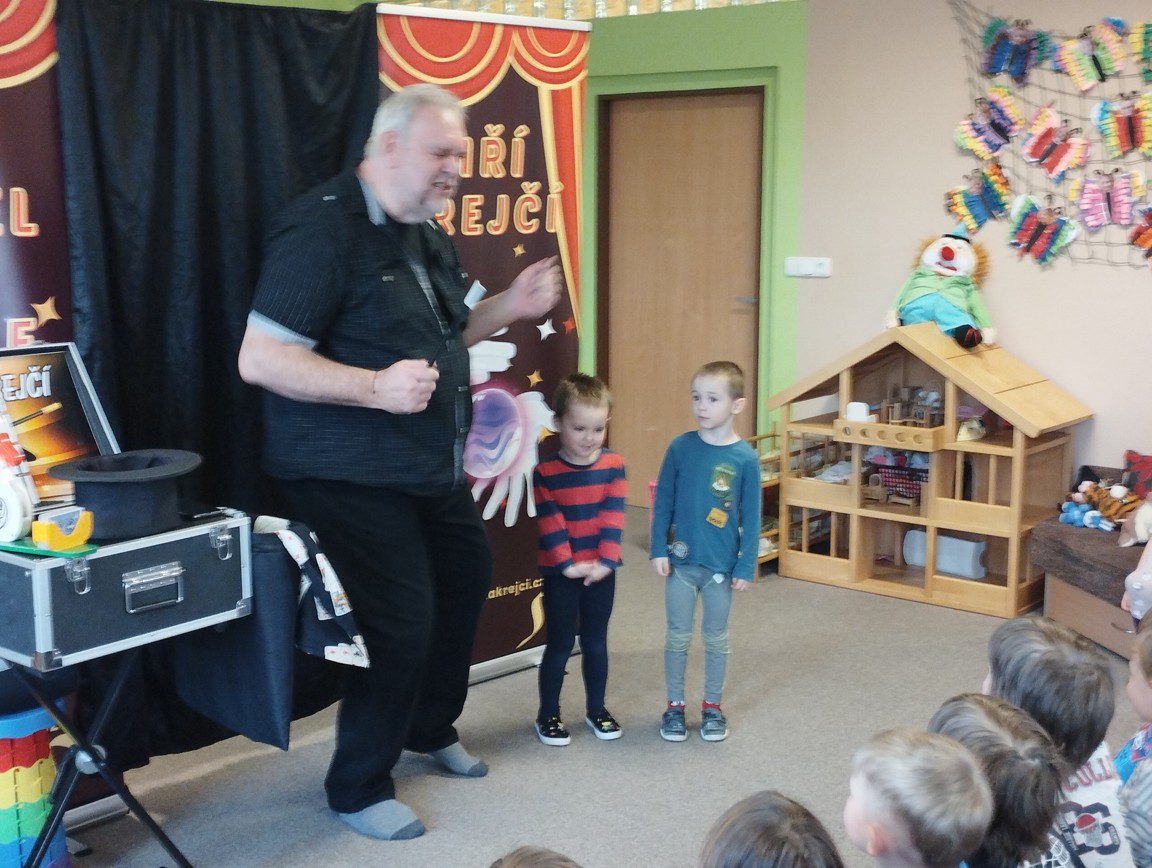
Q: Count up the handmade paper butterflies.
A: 10